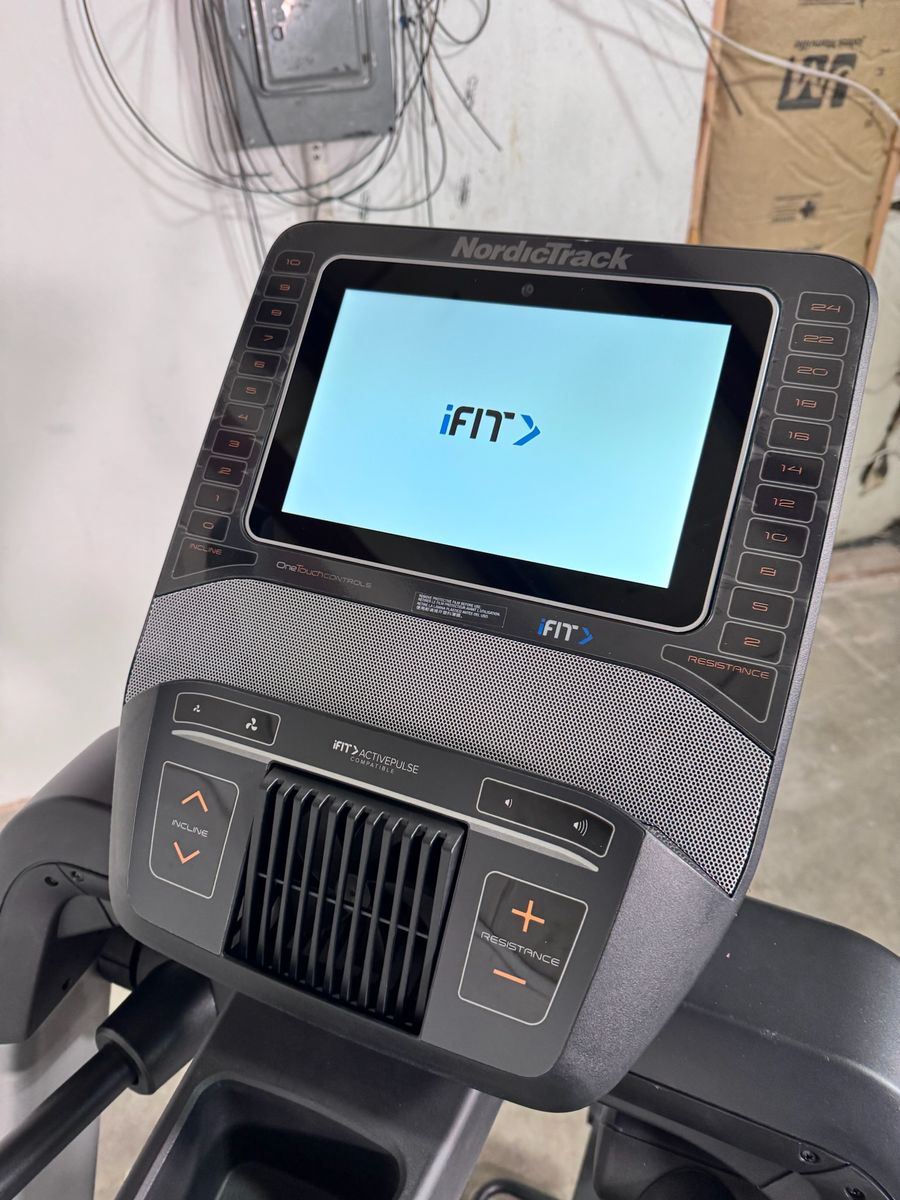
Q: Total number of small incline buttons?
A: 11